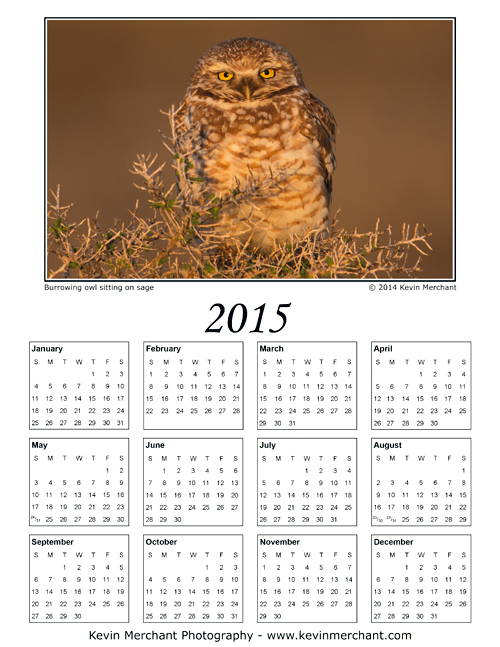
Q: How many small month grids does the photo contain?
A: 12